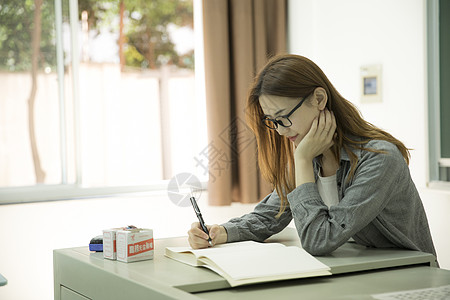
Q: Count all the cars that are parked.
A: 0